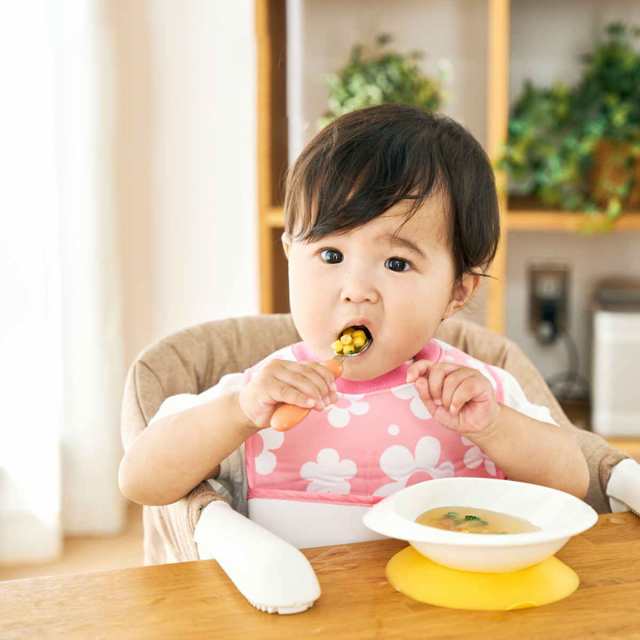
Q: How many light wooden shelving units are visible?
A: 1